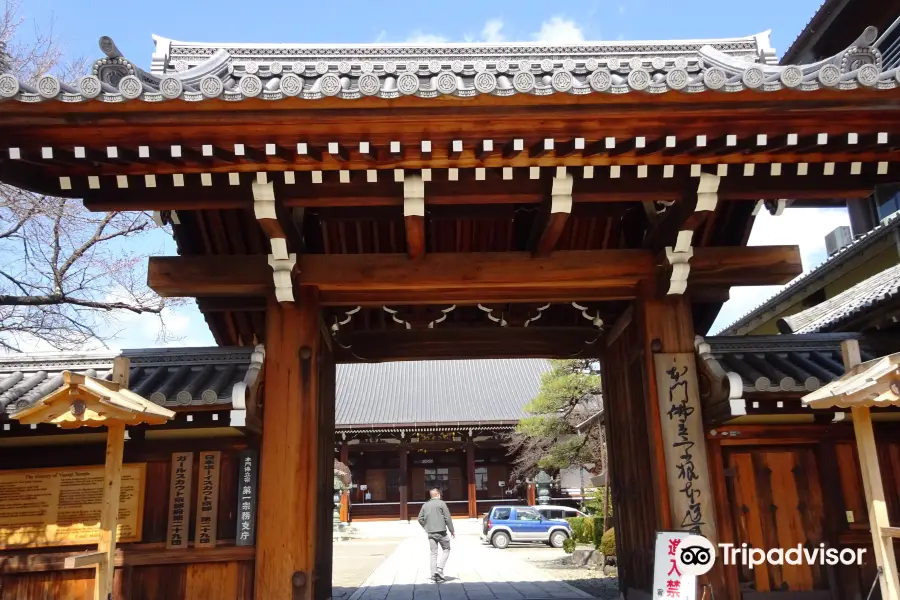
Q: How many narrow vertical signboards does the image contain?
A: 4